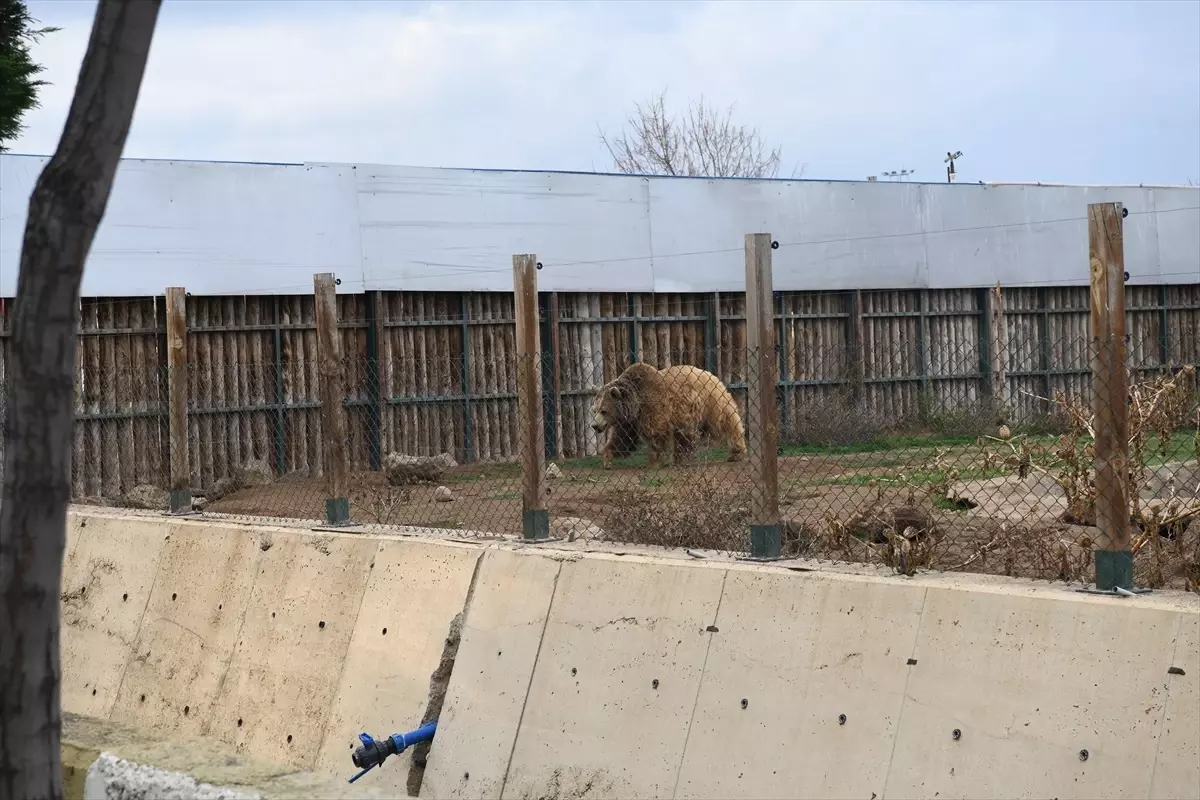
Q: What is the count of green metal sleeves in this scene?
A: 5